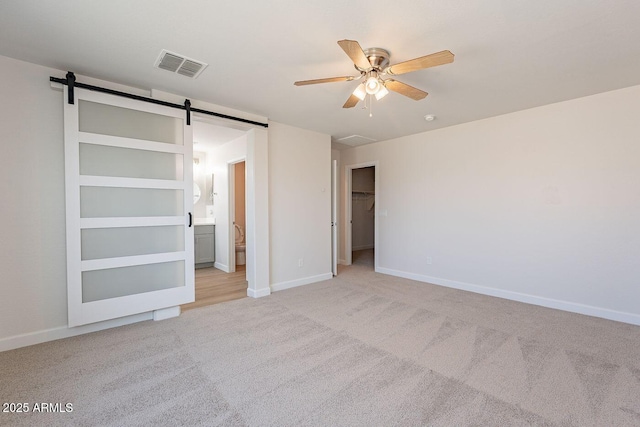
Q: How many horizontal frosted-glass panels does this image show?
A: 5